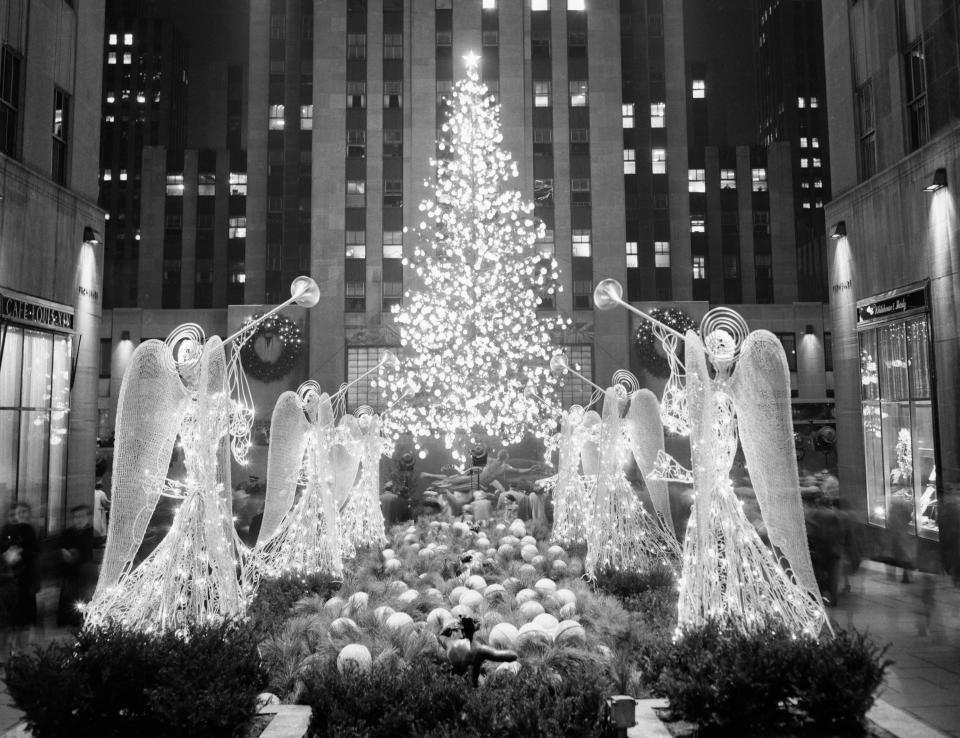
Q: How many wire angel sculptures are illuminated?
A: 6